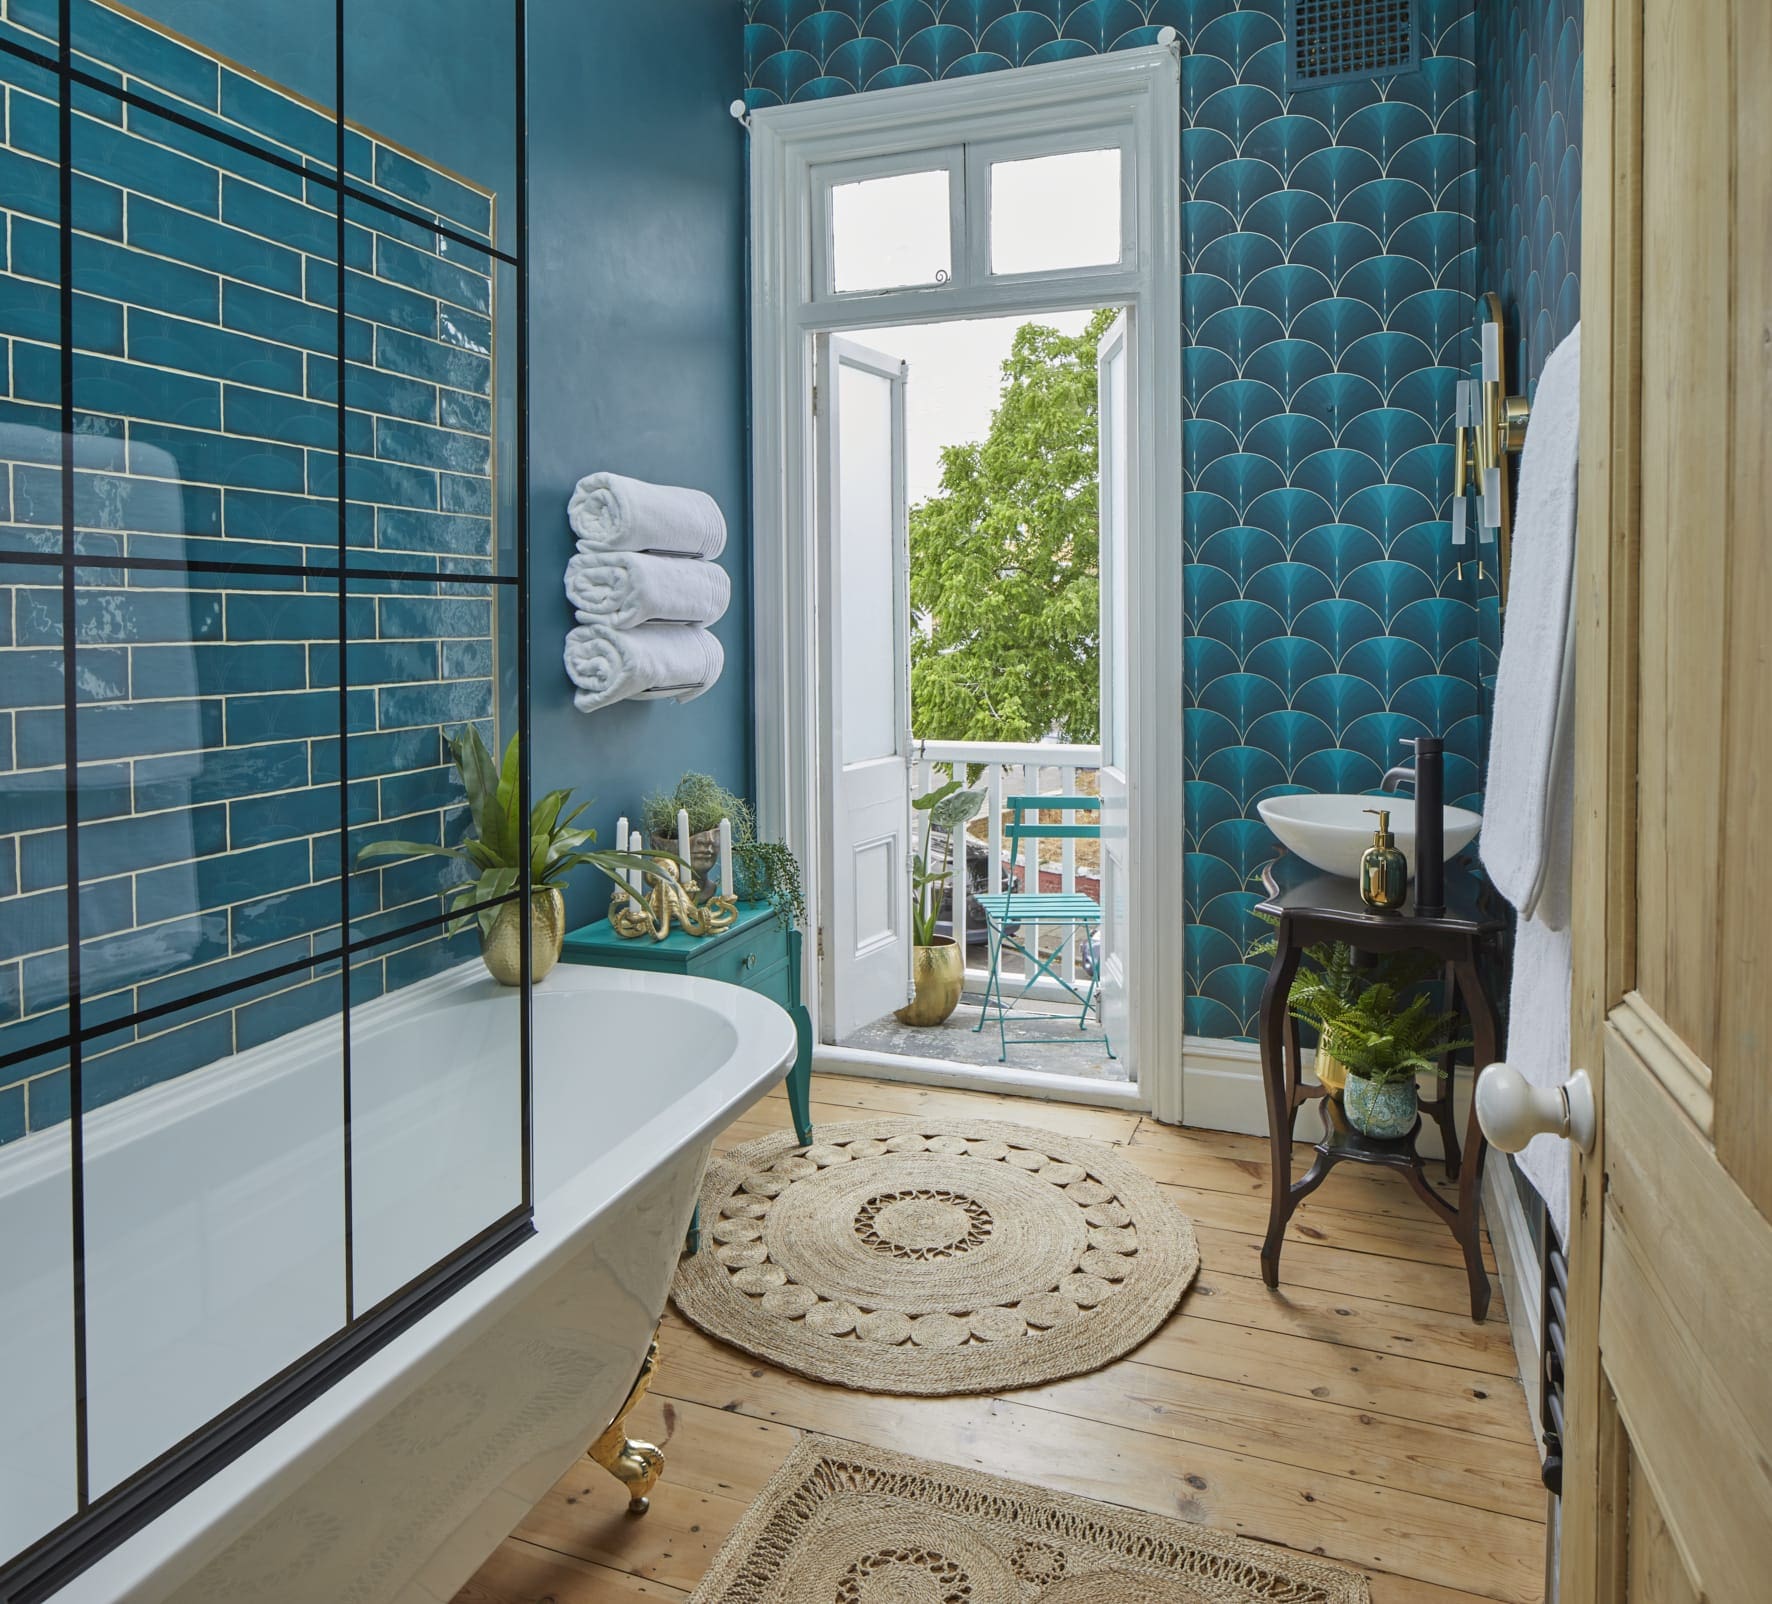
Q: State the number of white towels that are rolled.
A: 3